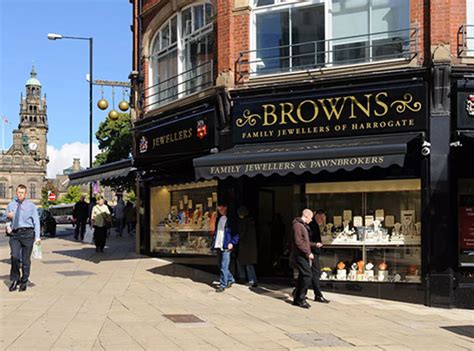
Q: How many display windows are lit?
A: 2